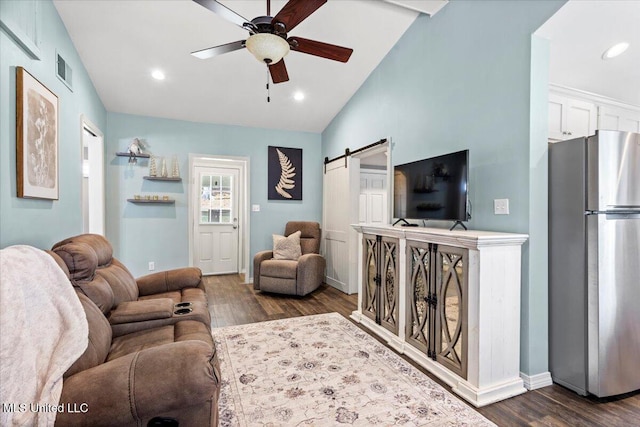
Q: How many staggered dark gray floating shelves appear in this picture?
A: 3